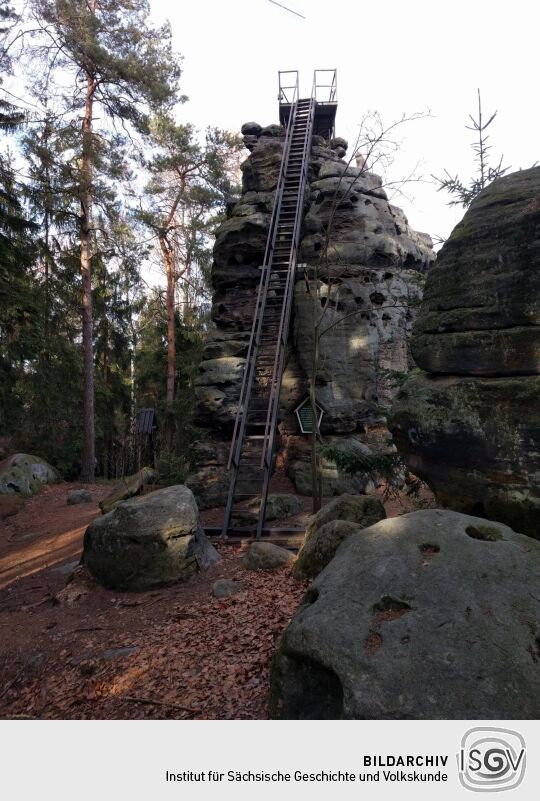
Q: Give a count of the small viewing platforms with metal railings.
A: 1